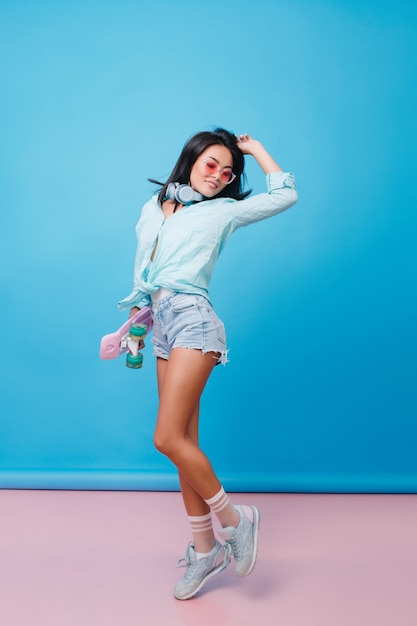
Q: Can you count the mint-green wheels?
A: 2